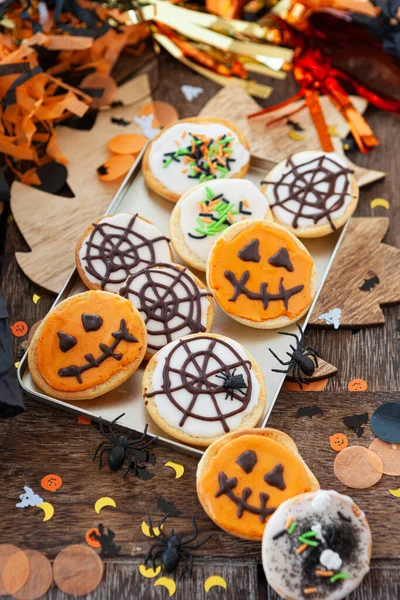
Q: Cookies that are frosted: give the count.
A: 10